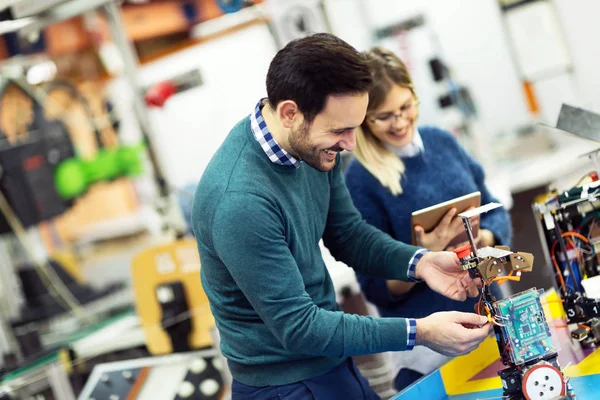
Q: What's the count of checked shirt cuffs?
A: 2